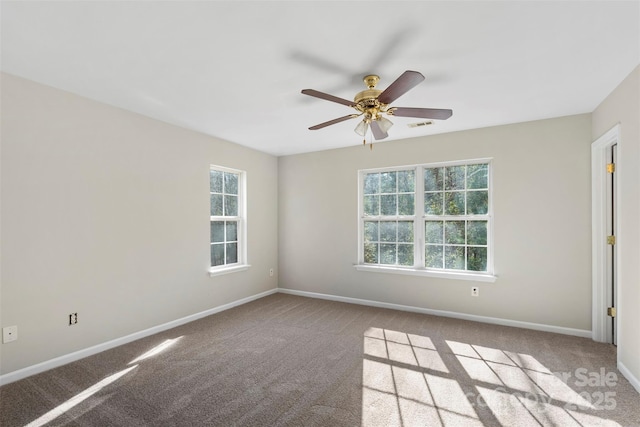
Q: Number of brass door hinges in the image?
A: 3